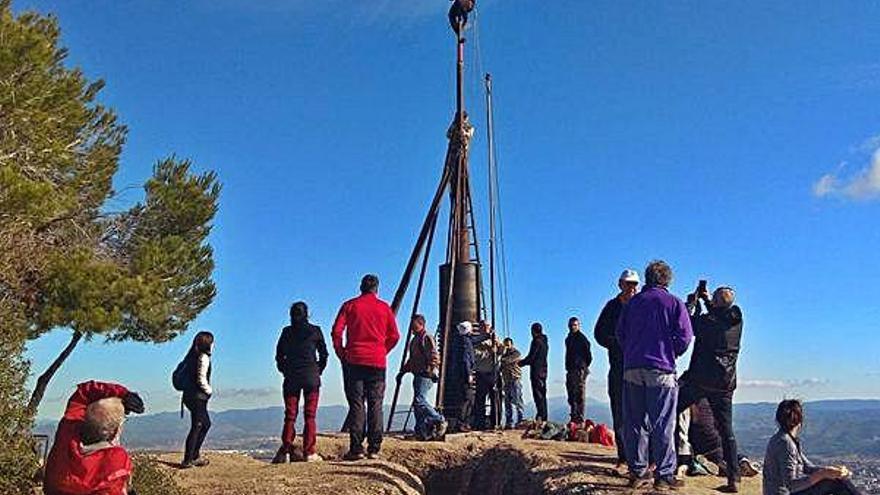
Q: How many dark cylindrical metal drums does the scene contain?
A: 1